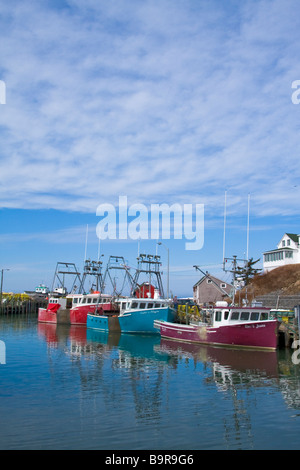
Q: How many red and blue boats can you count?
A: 3